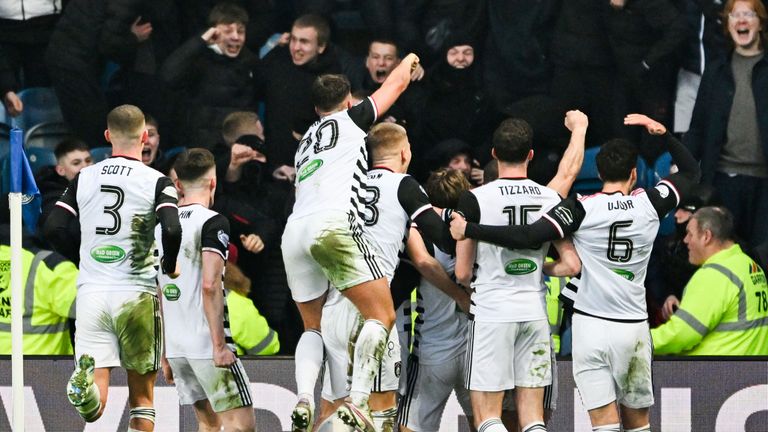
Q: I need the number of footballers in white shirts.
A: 7